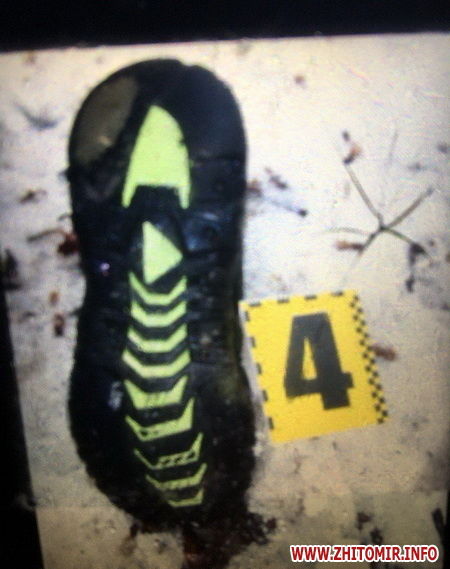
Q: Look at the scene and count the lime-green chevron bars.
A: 9